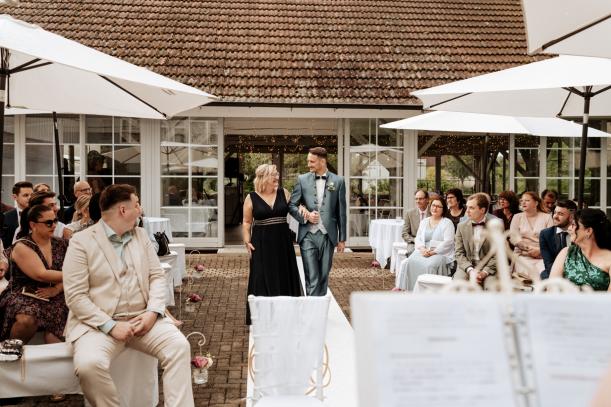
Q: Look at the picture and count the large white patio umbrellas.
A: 4